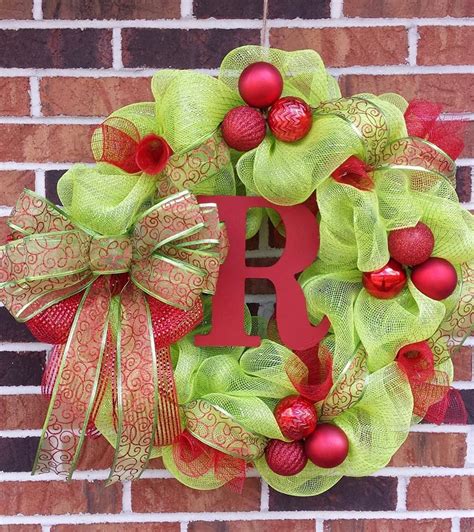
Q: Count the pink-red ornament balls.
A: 9